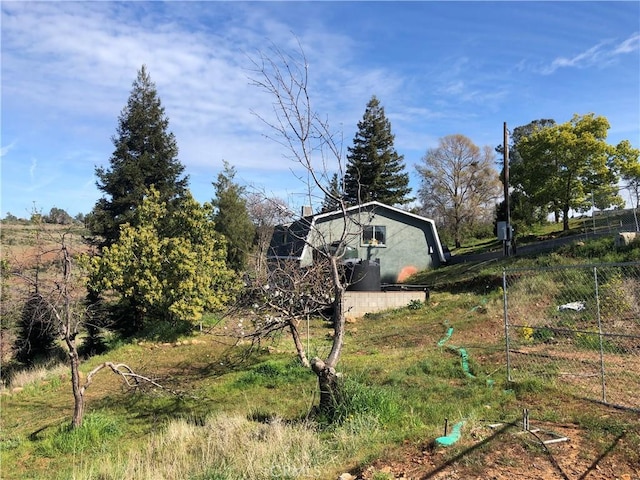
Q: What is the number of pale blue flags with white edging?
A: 0